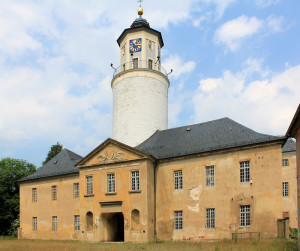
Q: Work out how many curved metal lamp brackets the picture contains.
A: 4